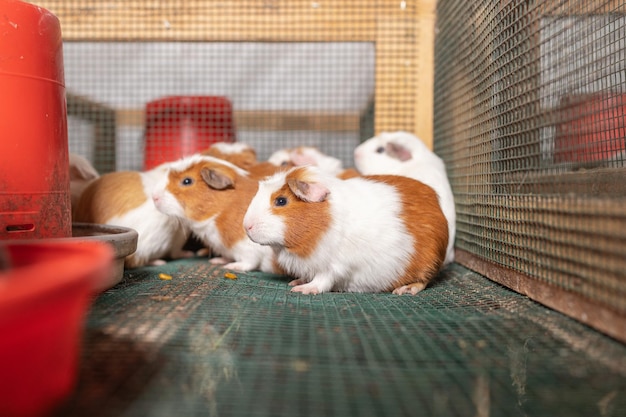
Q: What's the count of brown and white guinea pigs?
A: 5